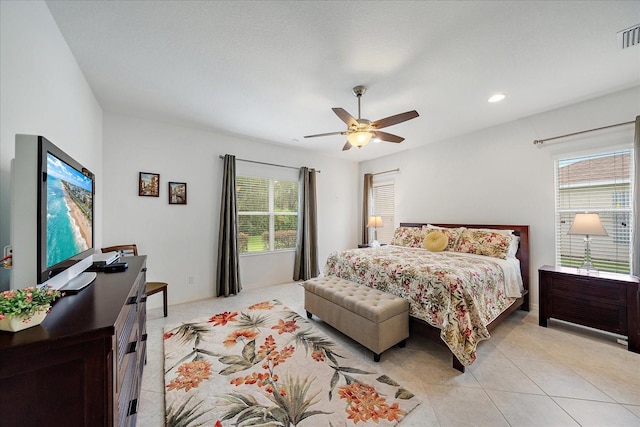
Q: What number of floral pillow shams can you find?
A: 3